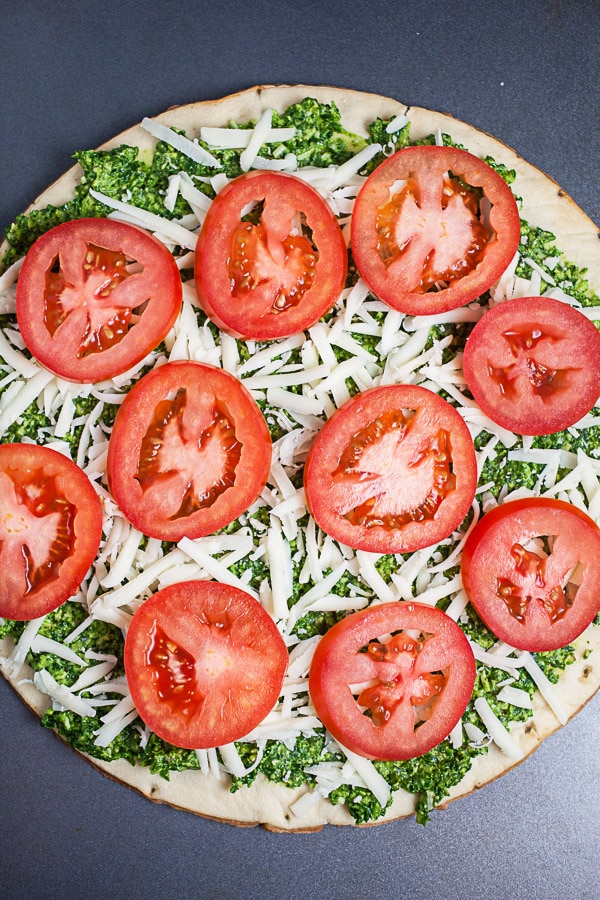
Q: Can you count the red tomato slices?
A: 10